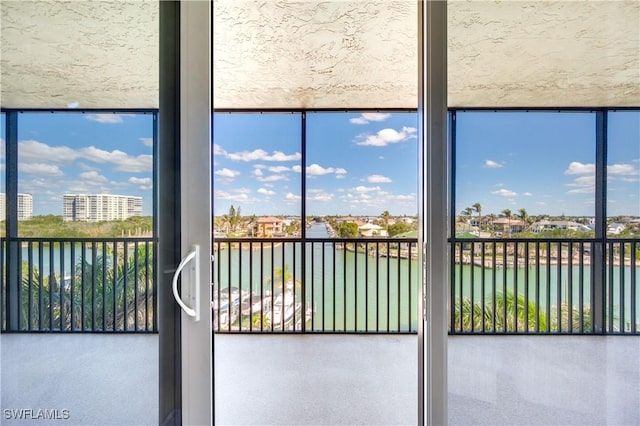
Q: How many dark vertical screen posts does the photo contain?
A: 5